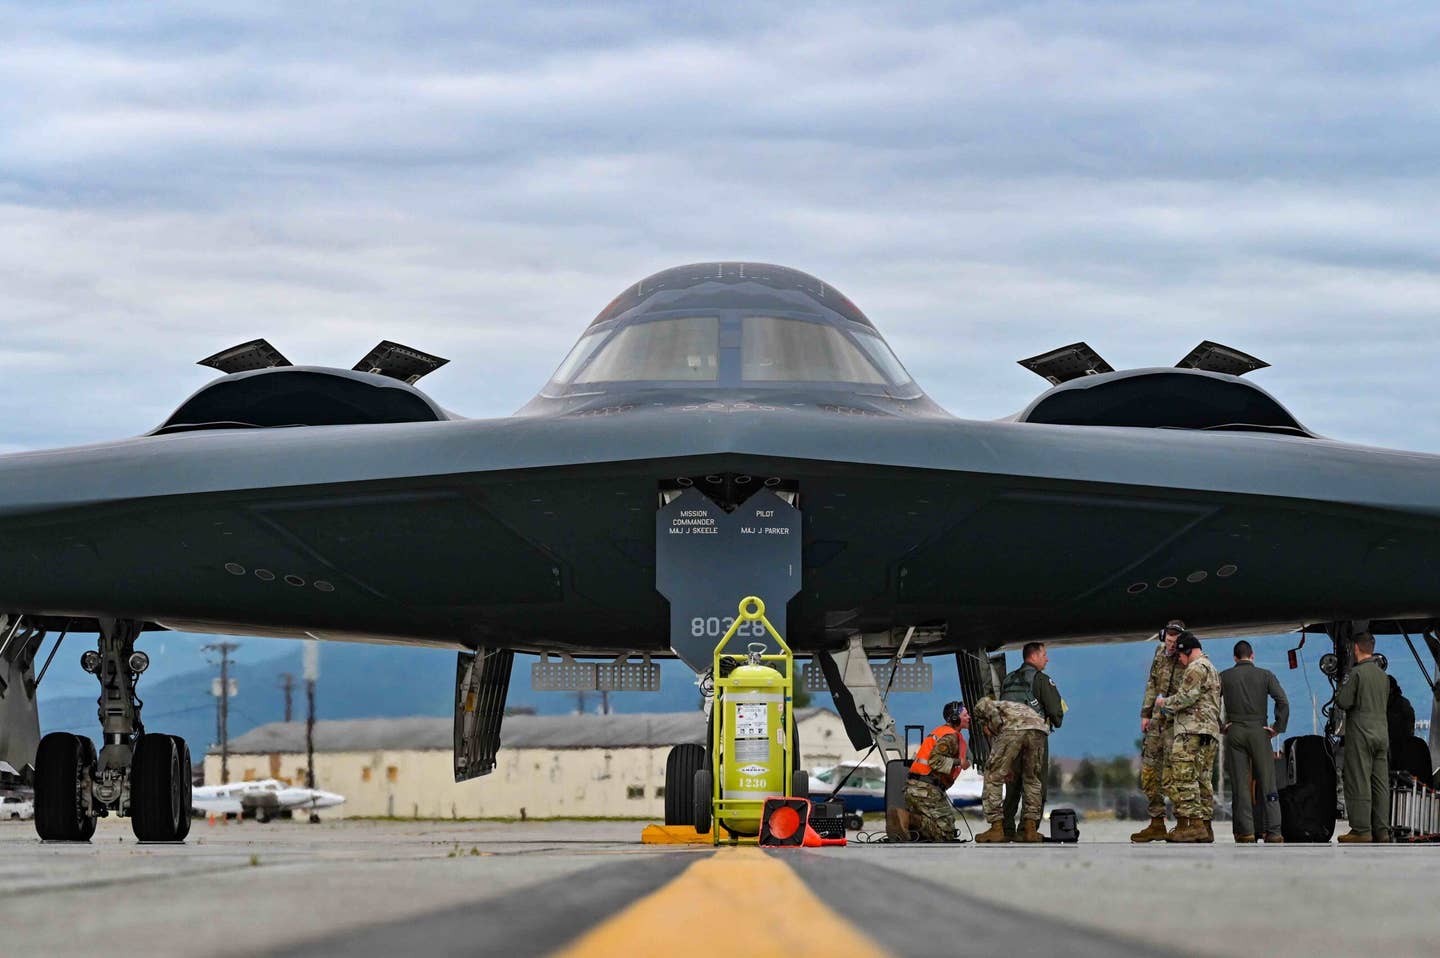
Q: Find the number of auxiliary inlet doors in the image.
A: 4